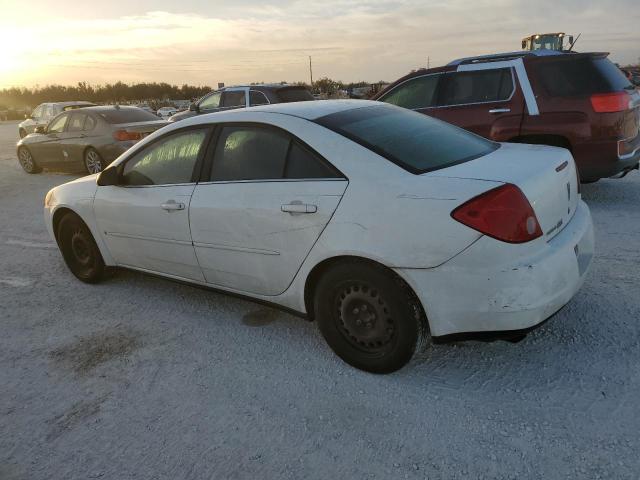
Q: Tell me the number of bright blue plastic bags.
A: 0